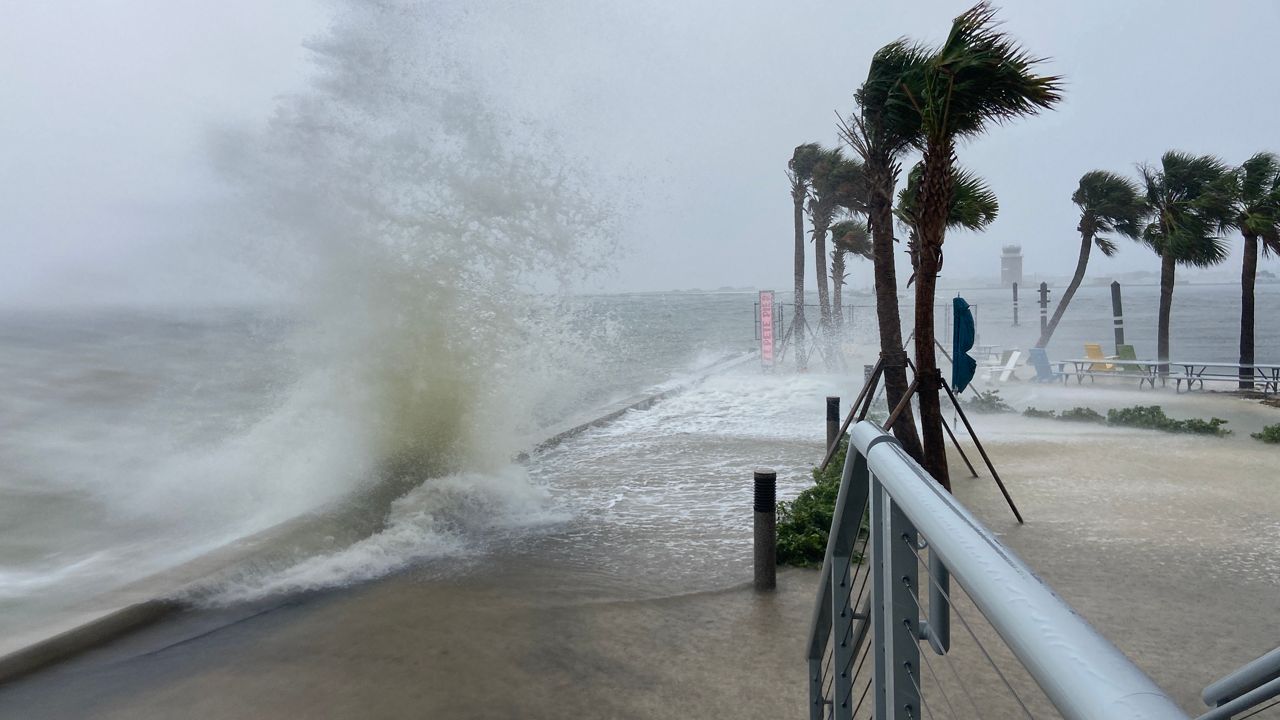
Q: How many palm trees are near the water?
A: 9